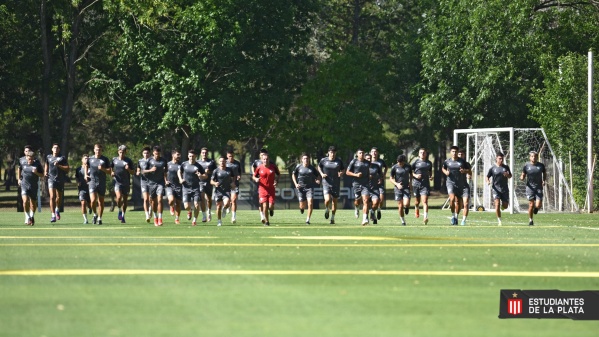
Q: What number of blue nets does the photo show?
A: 0